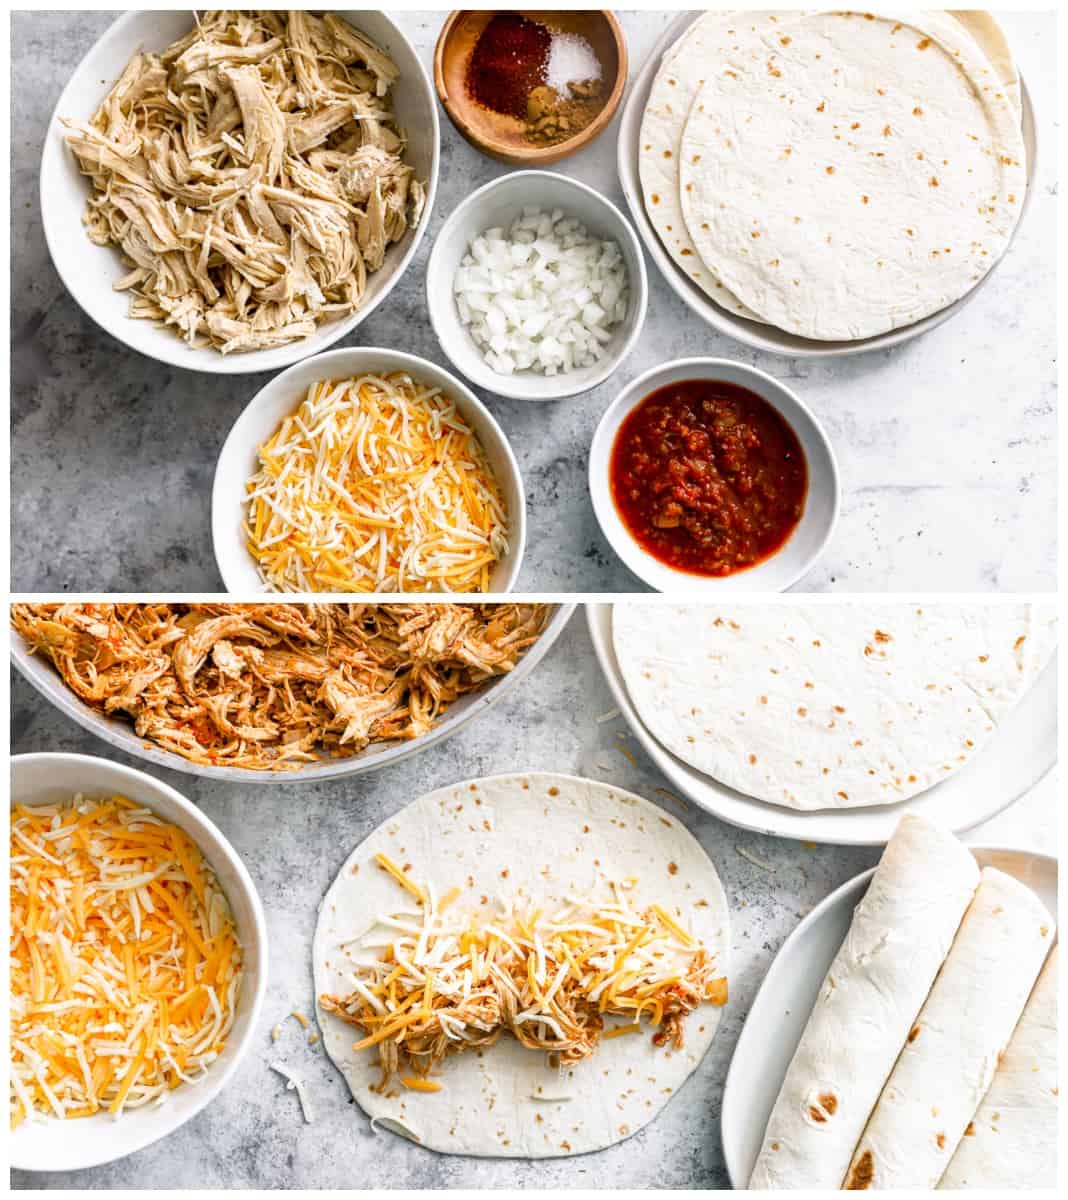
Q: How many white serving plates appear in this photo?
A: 3